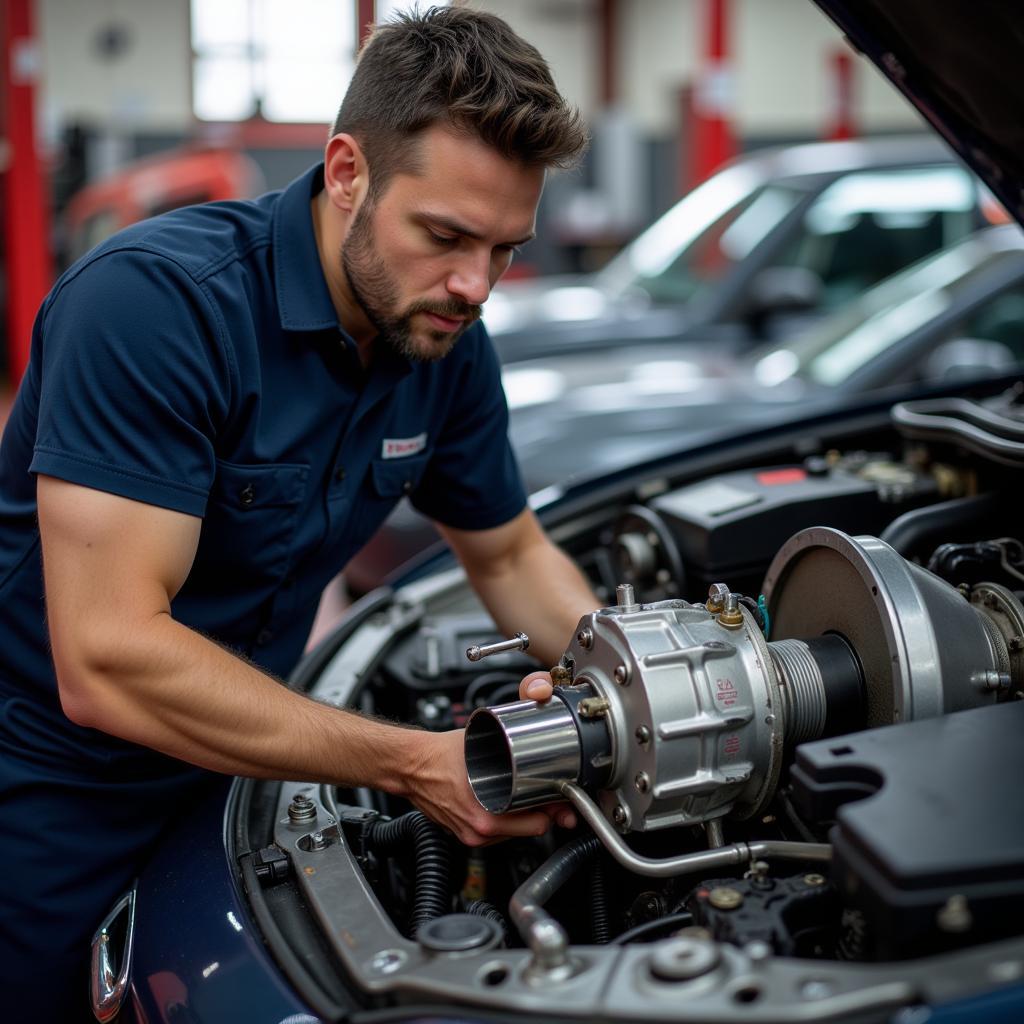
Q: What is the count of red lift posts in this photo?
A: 3